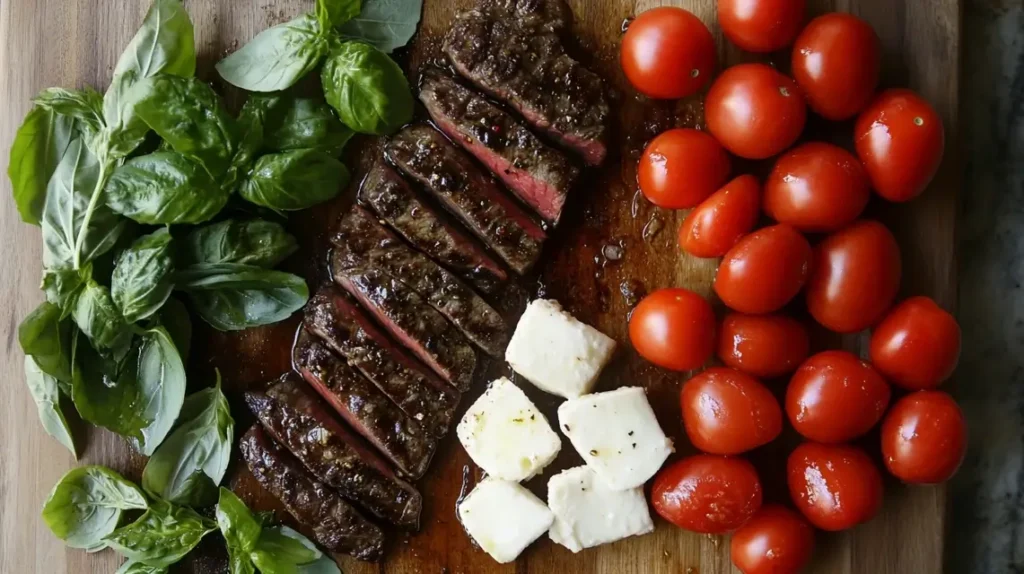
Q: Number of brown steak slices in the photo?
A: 10